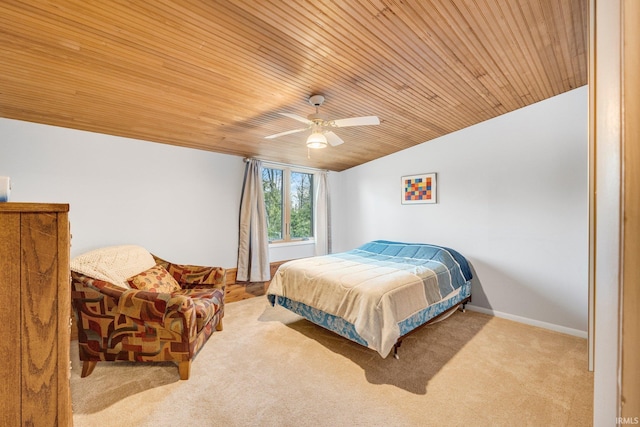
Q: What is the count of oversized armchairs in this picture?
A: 1